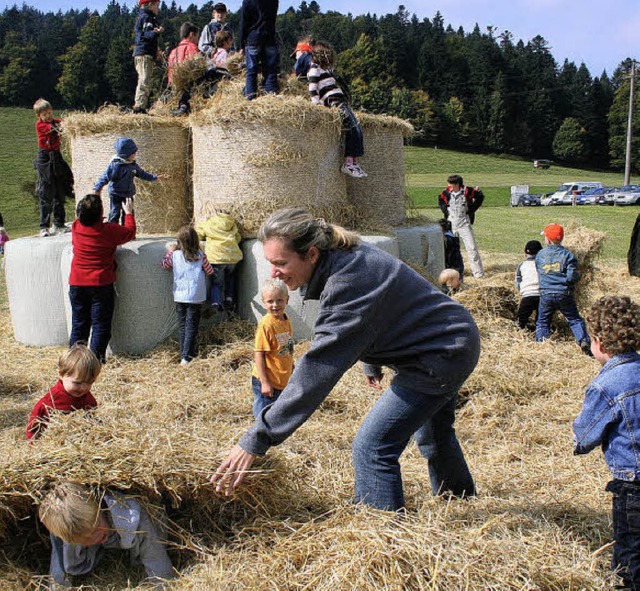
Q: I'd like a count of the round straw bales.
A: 3